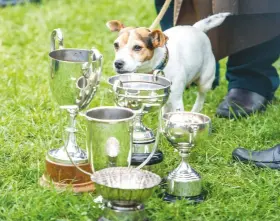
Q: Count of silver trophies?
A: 5